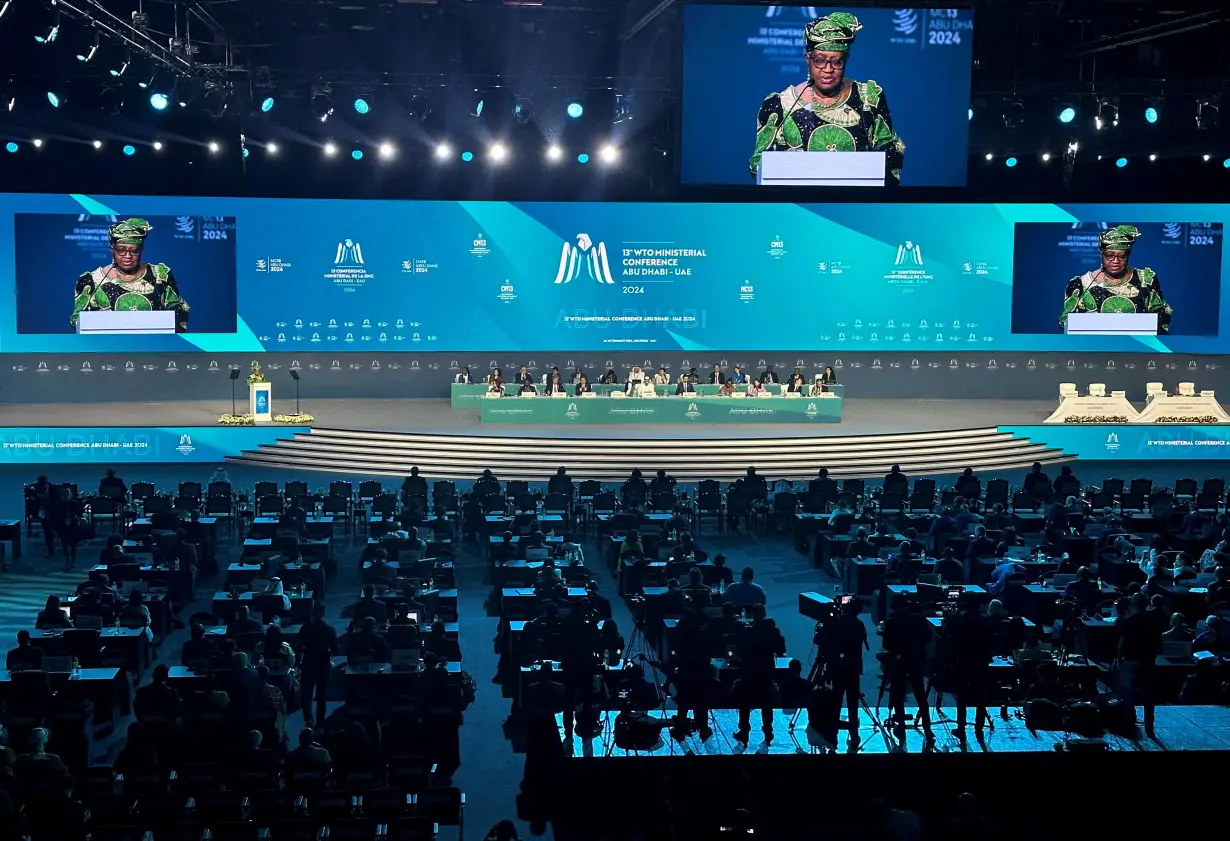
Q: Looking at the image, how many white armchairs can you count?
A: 4